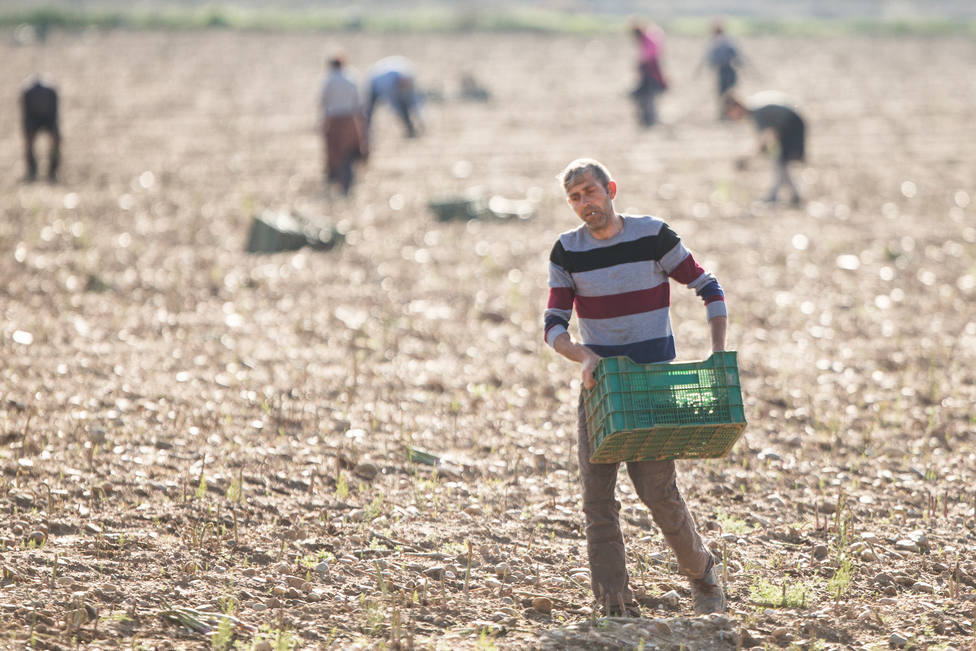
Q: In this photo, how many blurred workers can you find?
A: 6